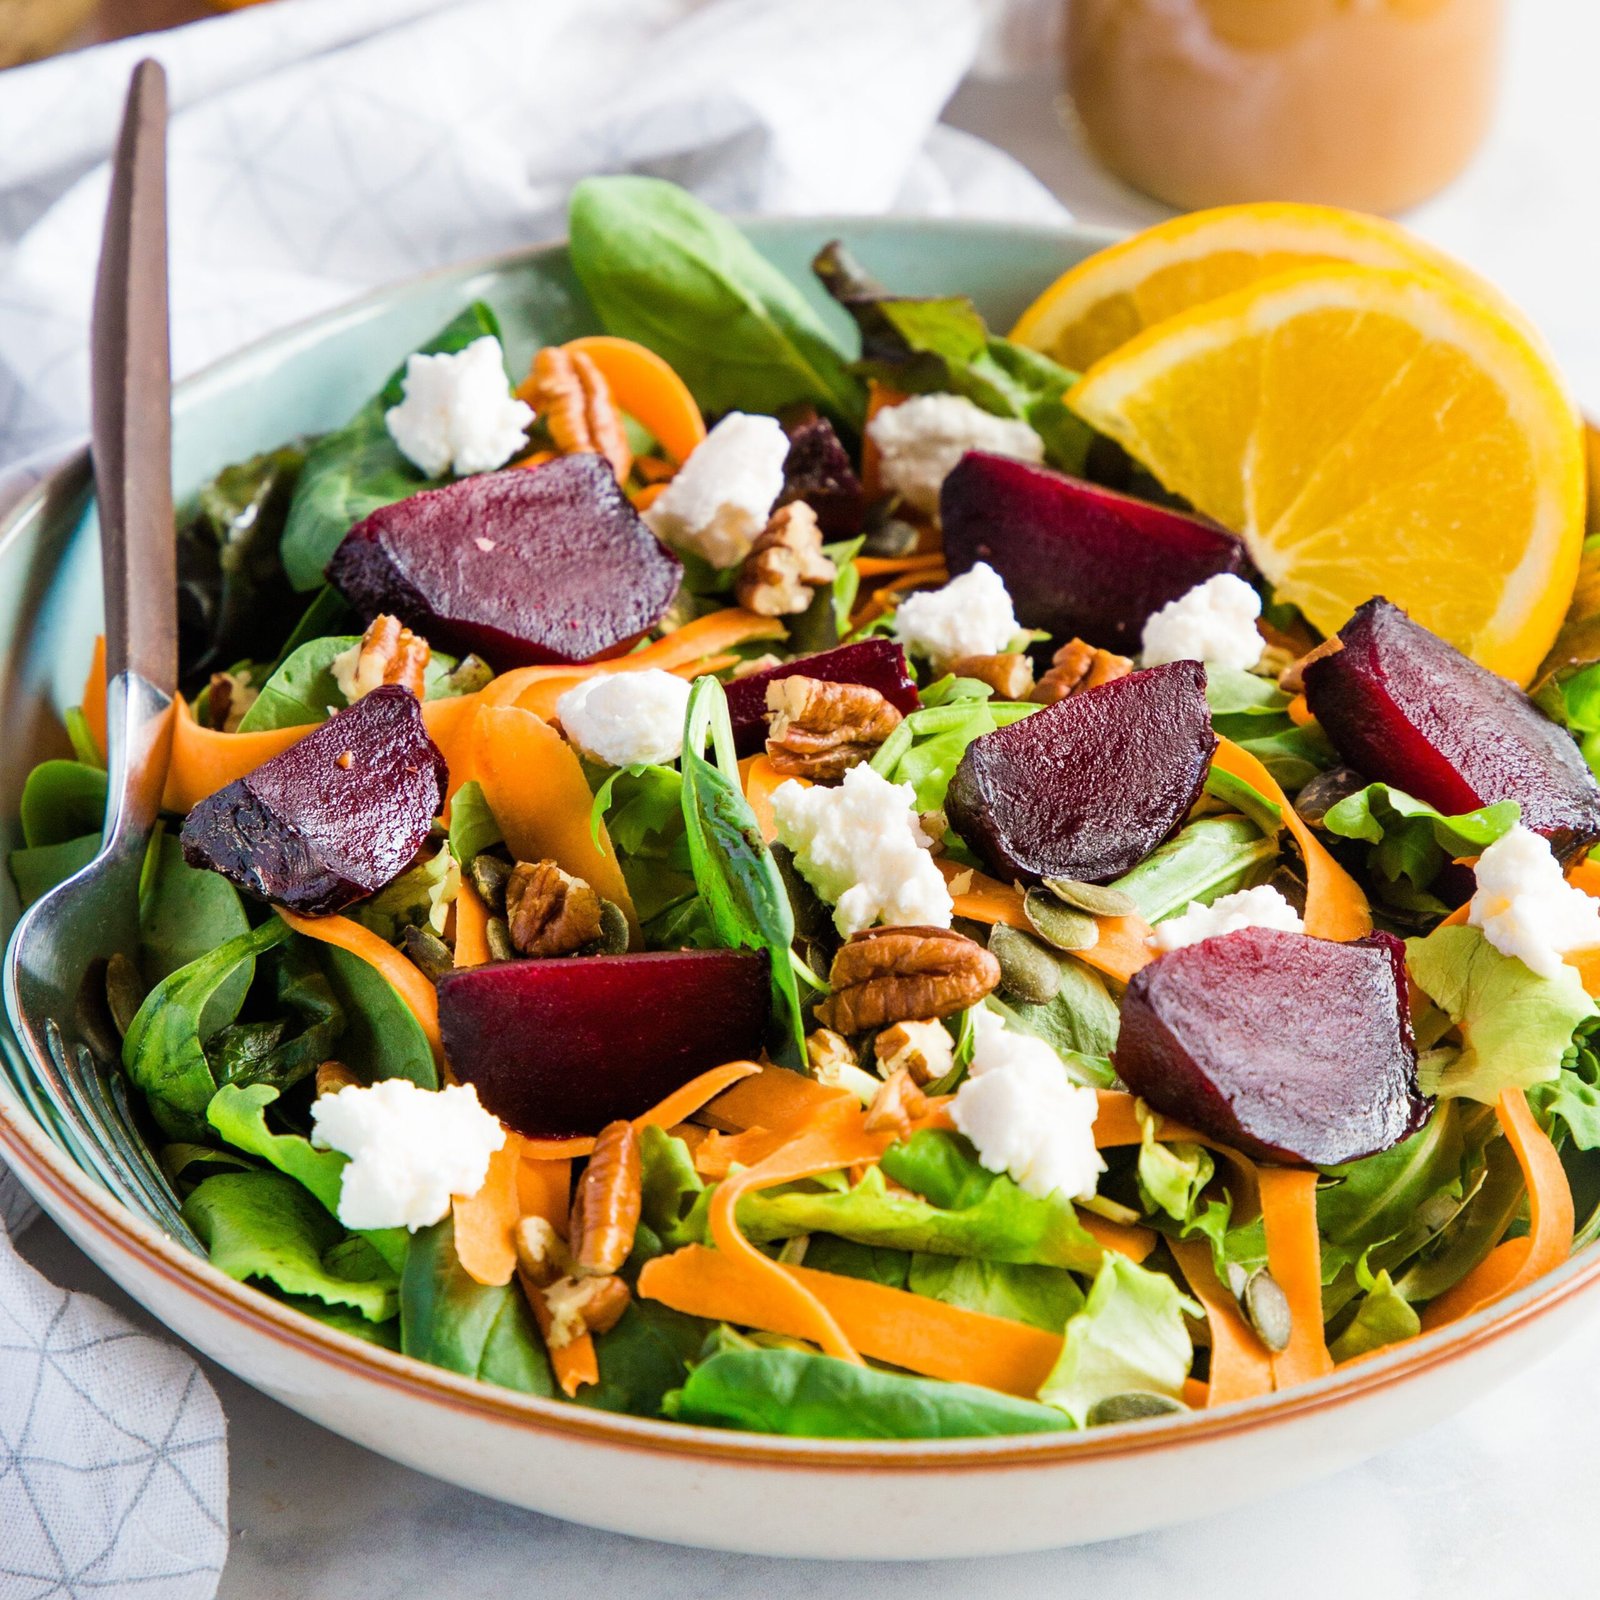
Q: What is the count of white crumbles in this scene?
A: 11